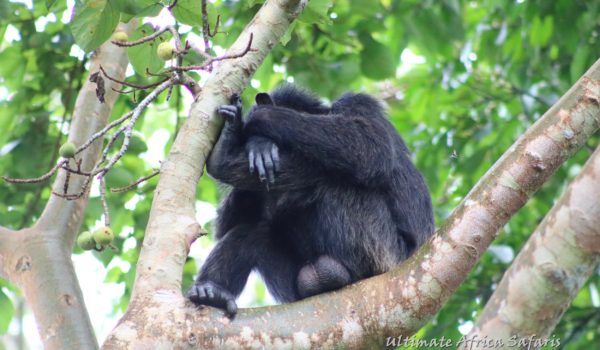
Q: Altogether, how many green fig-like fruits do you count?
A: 5